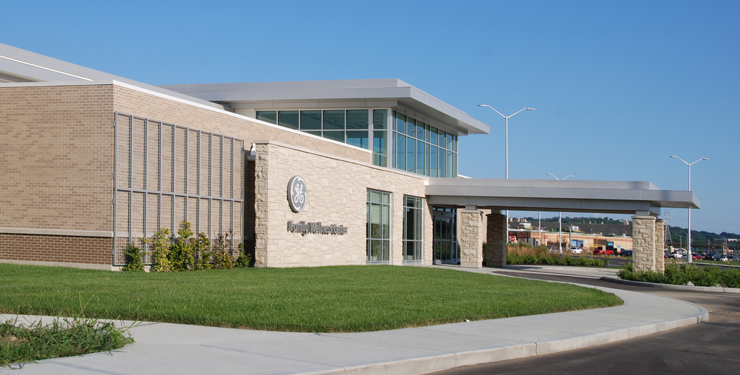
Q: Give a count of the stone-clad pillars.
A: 4